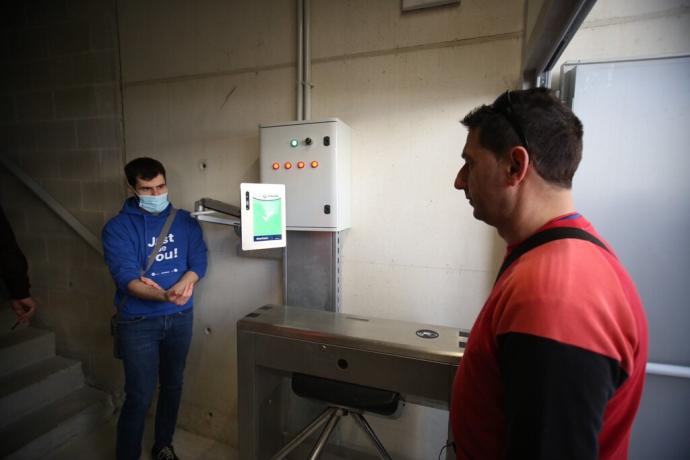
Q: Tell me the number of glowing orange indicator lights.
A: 4